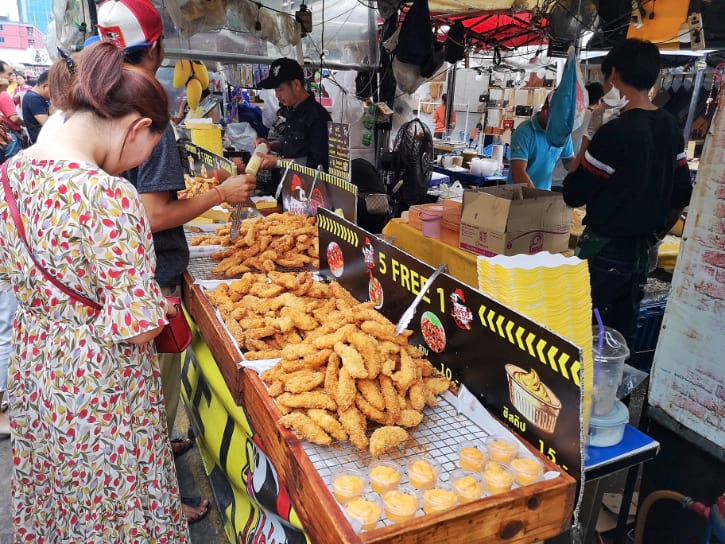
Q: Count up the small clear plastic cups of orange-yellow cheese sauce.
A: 11